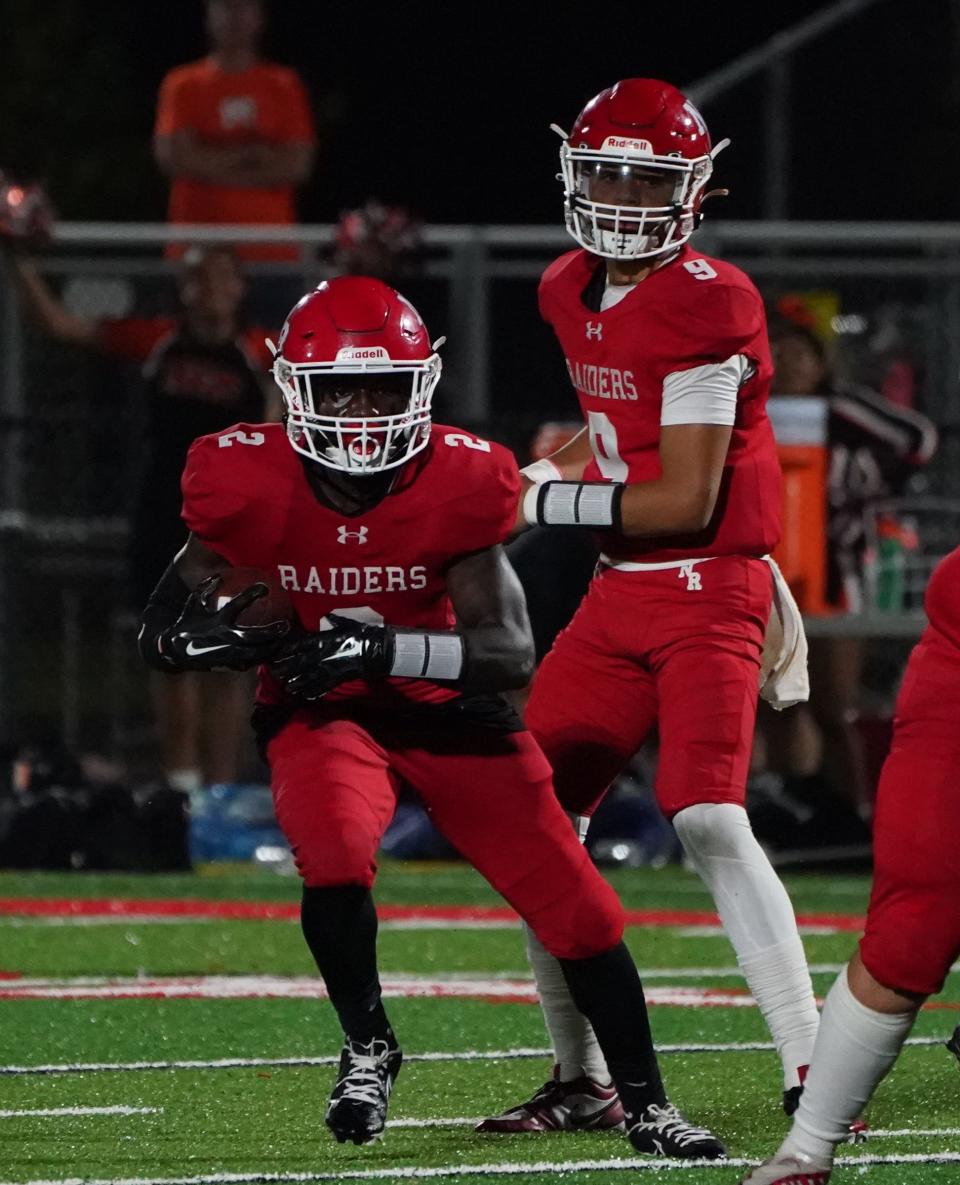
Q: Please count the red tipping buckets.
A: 0